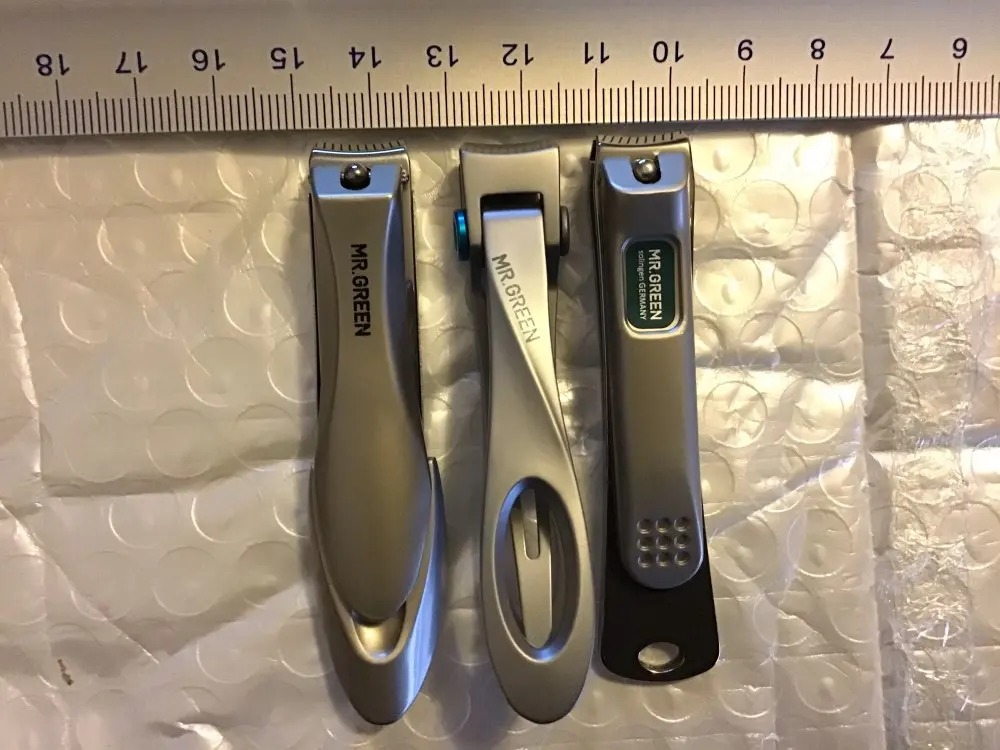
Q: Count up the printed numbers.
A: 13